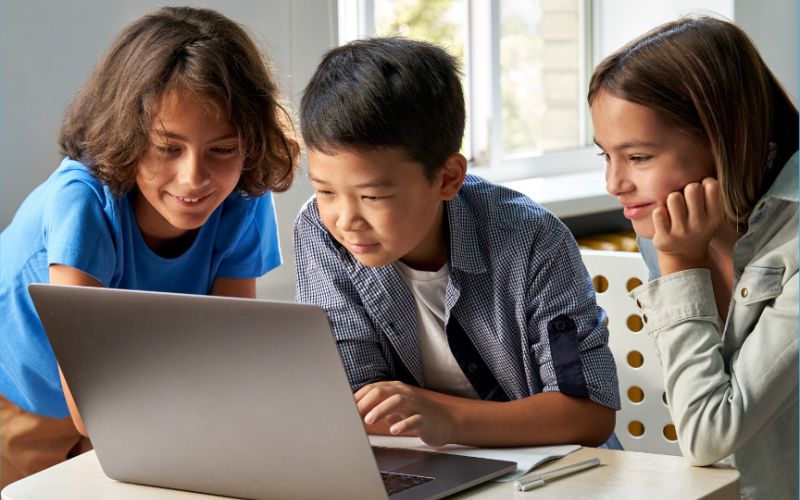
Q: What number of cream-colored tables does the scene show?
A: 1